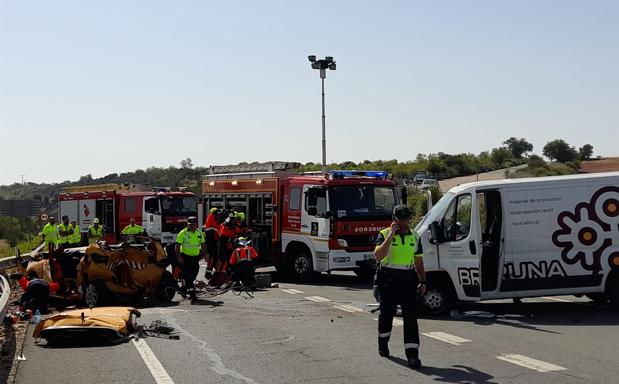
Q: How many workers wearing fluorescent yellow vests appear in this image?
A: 7